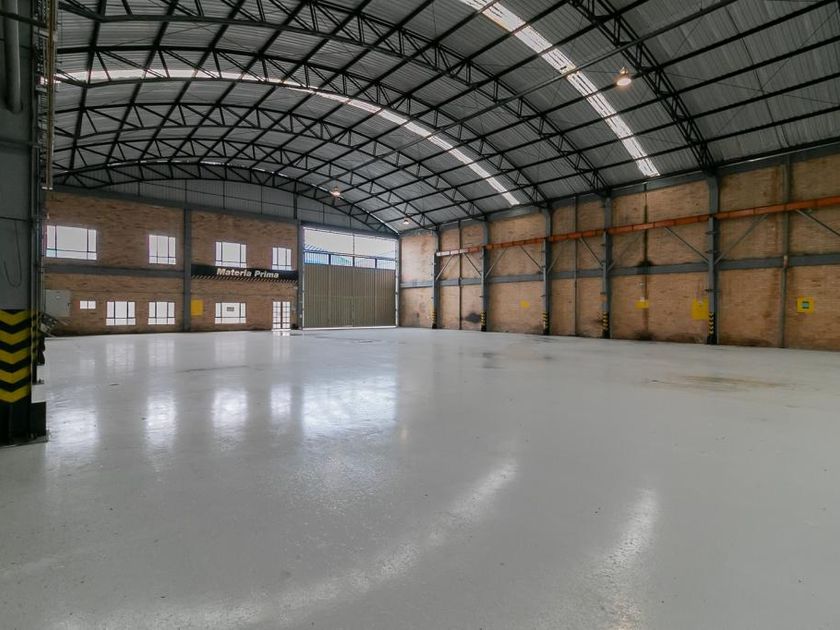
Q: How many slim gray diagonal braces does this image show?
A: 10